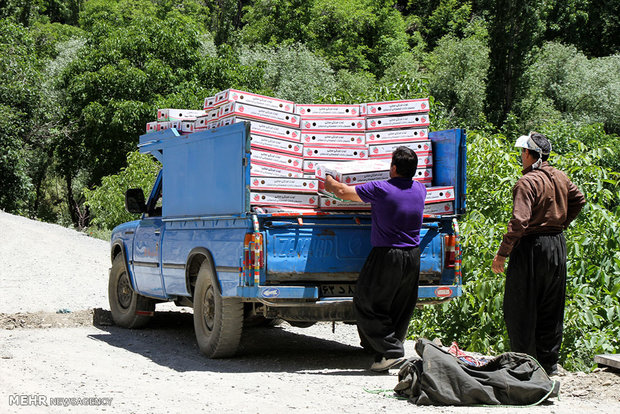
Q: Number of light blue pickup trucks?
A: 1